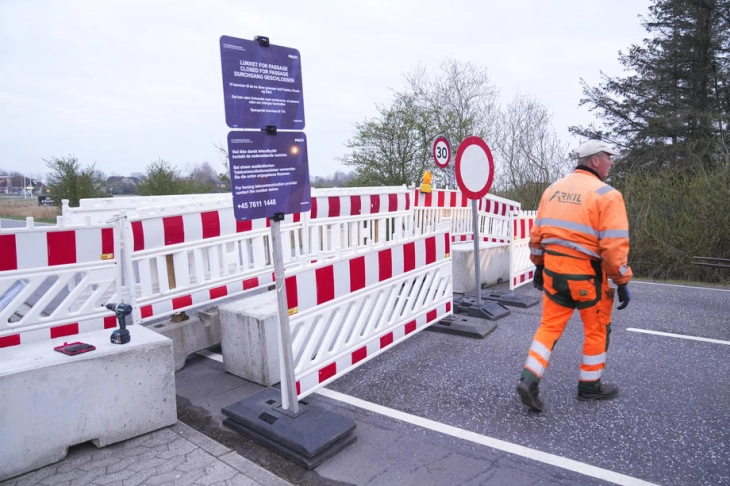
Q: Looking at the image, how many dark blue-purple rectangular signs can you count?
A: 2